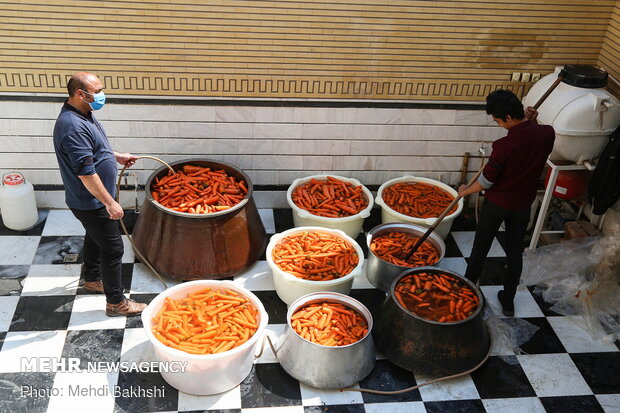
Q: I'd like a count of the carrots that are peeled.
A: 0